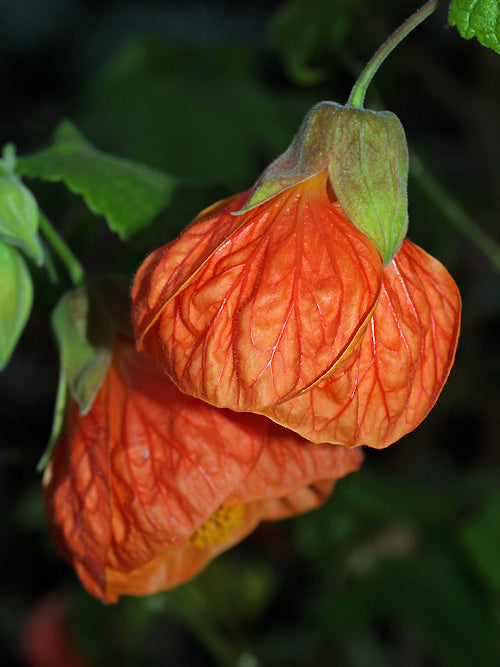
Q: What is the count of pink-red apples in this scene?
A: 0